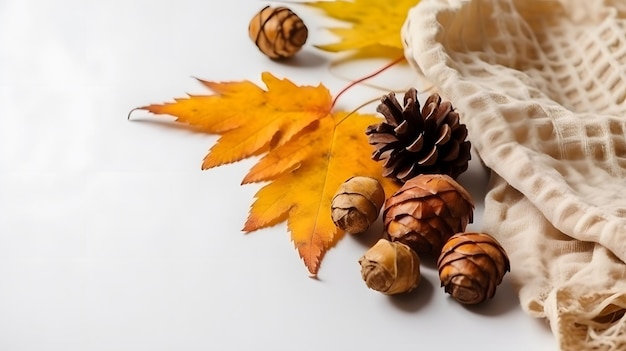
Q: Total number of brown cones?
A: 6